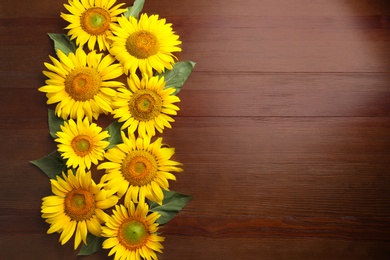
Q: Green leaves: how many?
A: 8